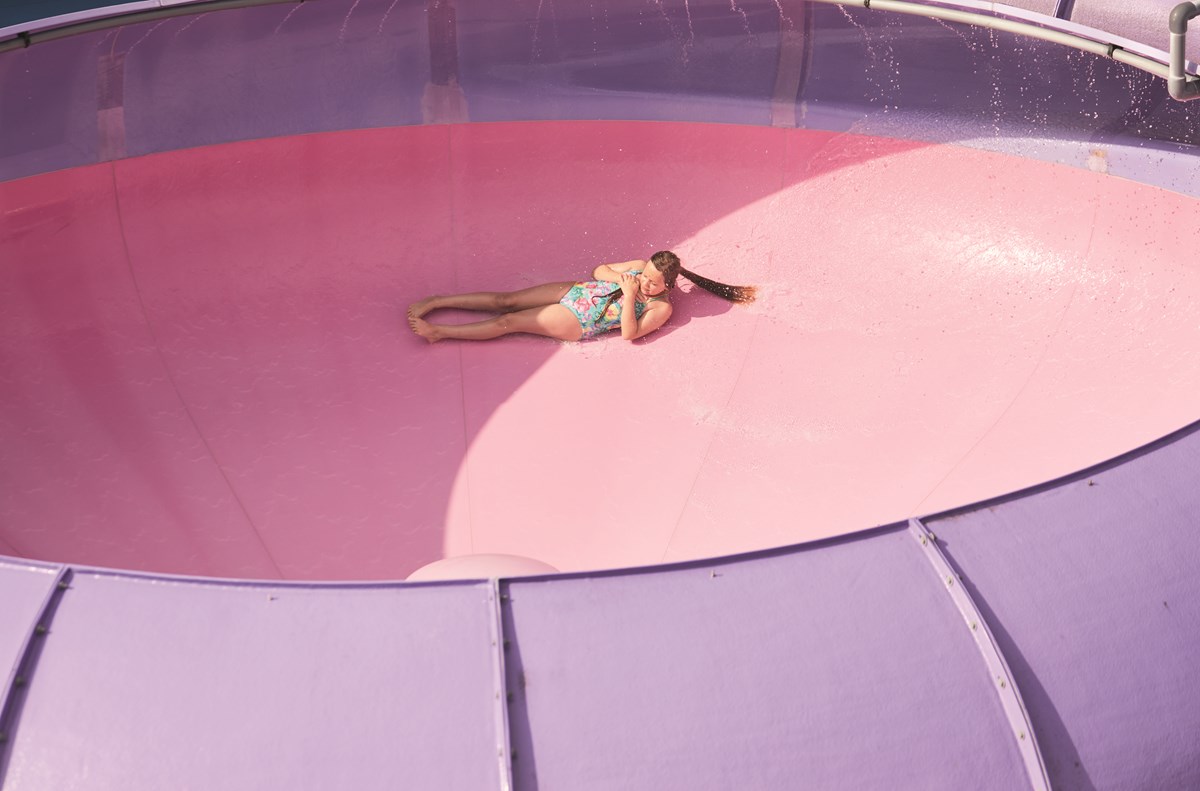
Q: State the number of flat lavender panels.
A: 4